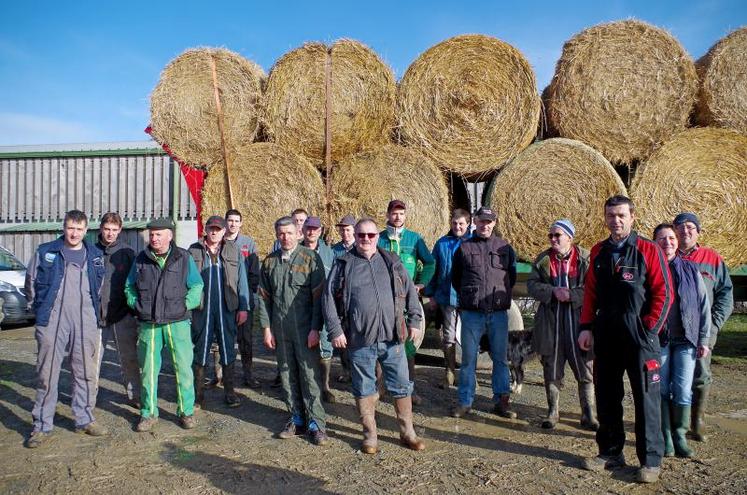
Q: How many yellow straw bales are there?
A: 9